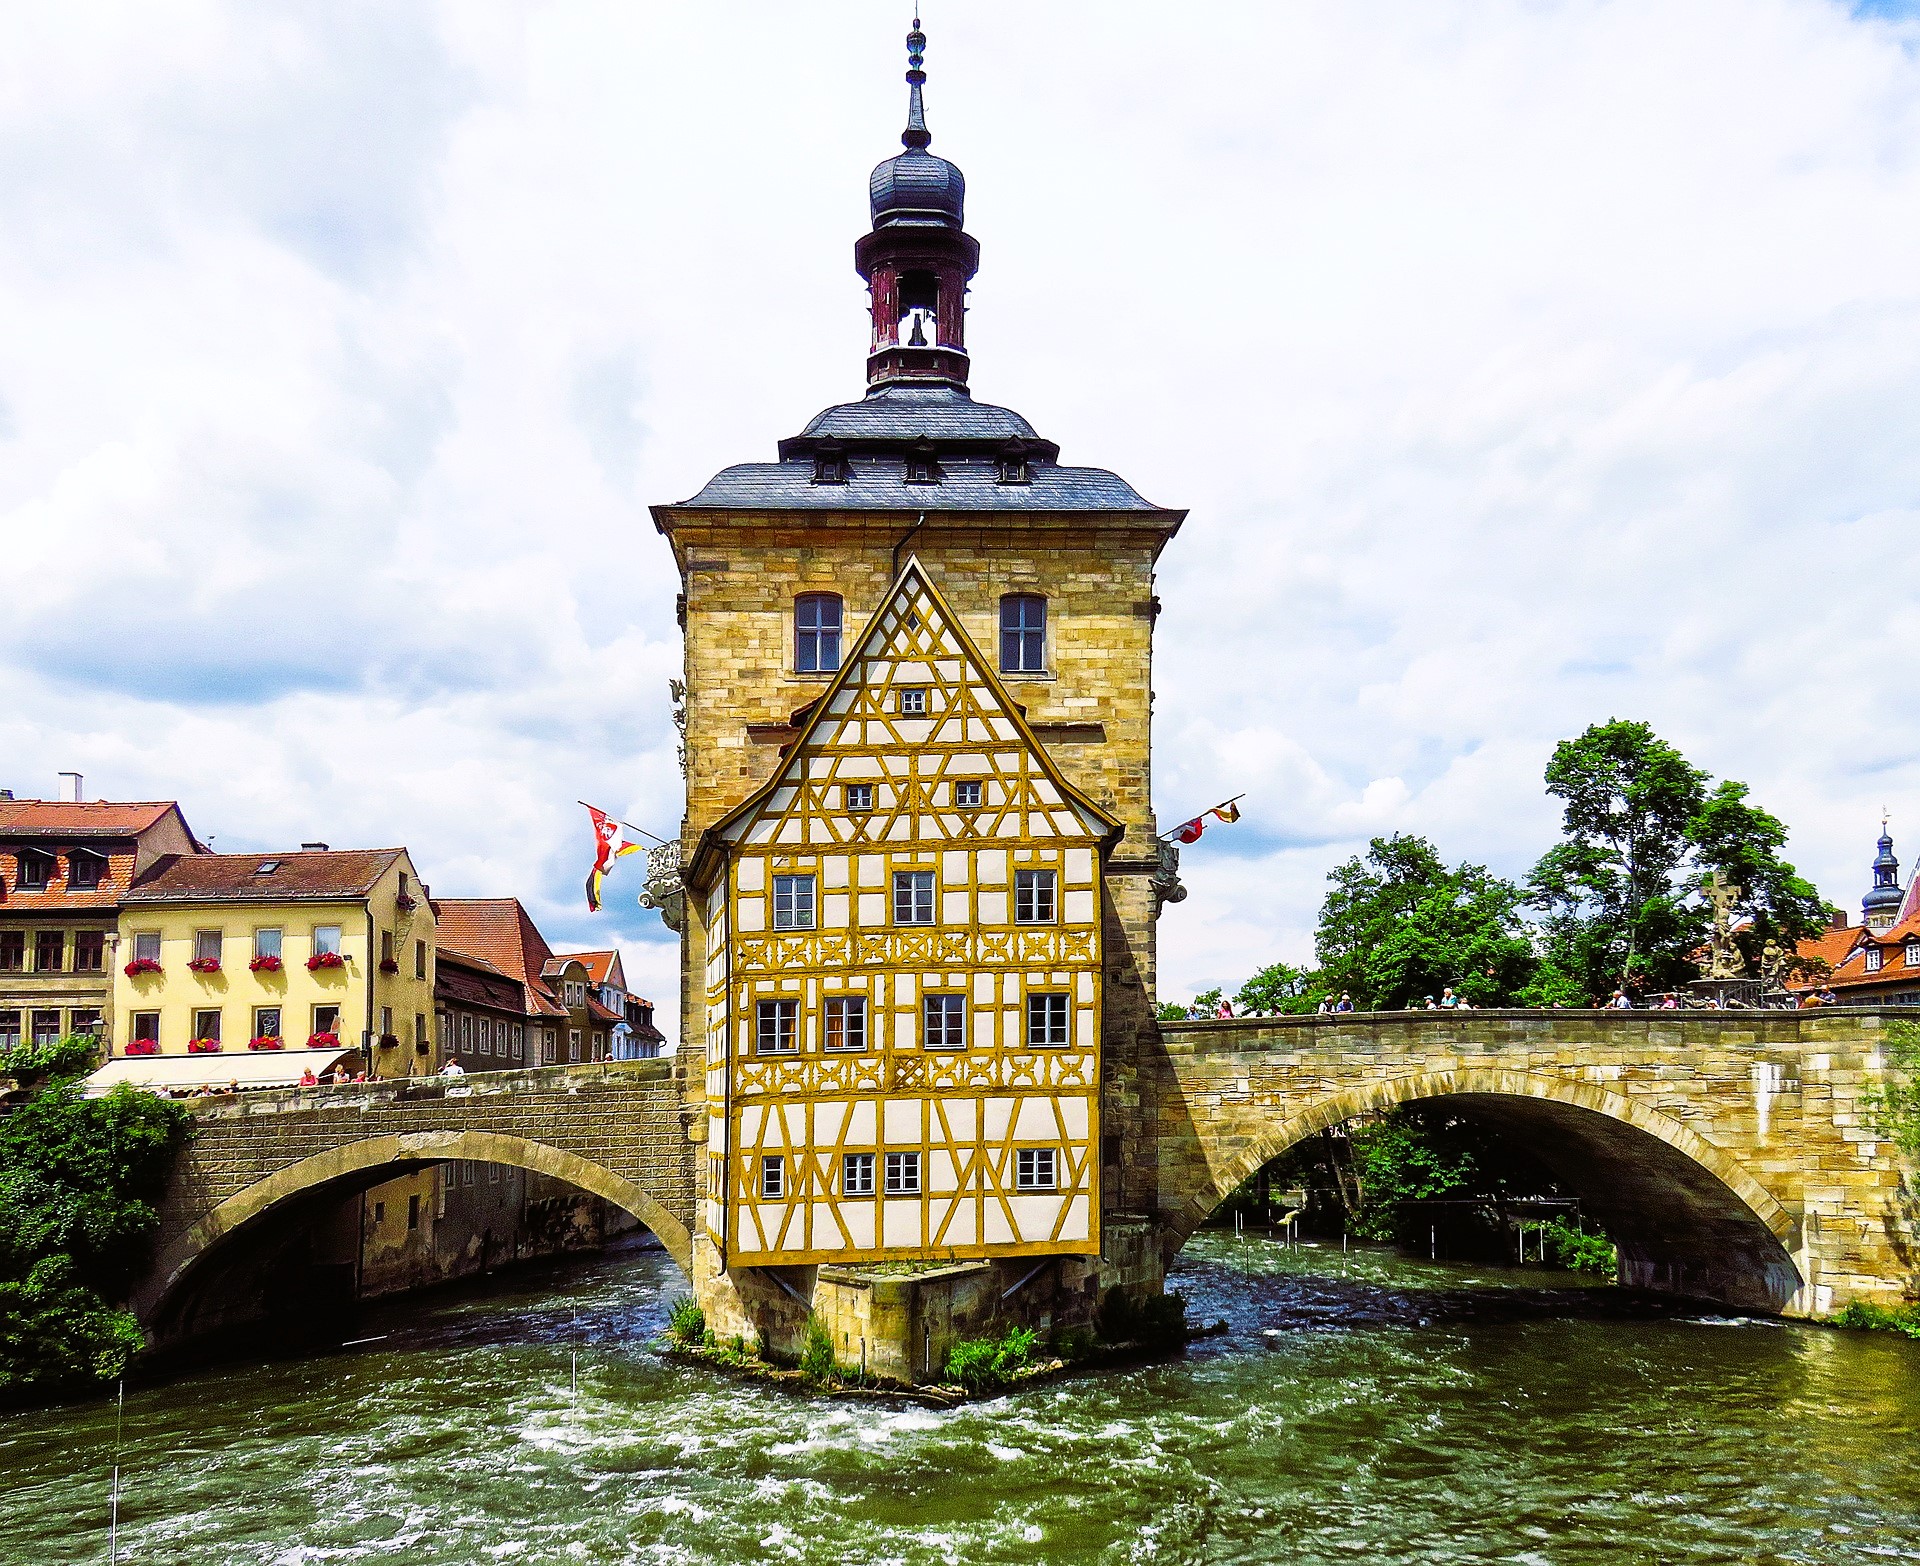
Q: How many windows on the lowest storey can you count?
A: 4